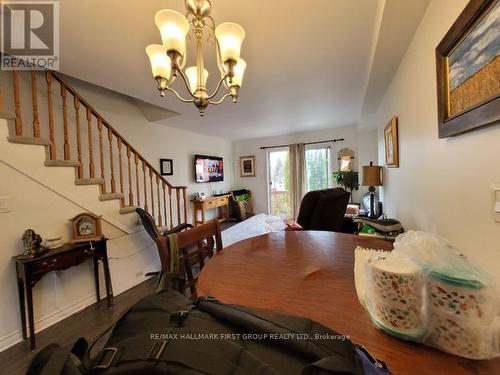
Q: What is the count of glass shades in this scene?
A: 5